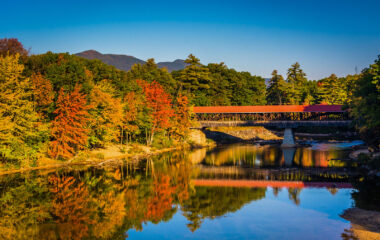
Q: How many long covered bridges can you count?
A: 1